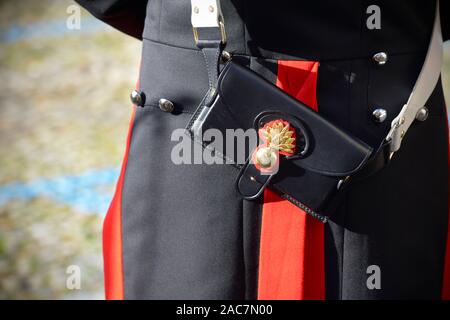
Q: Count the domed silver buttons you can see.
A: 6